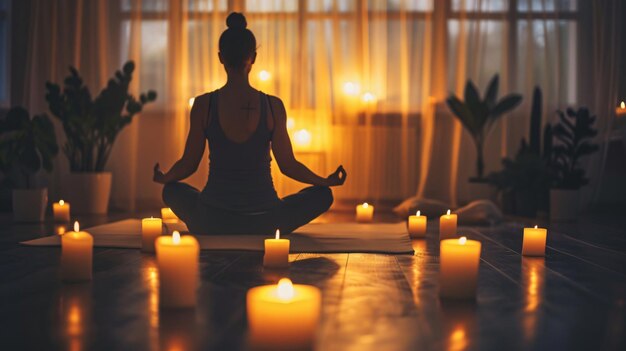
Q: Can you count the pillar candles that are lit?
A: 12